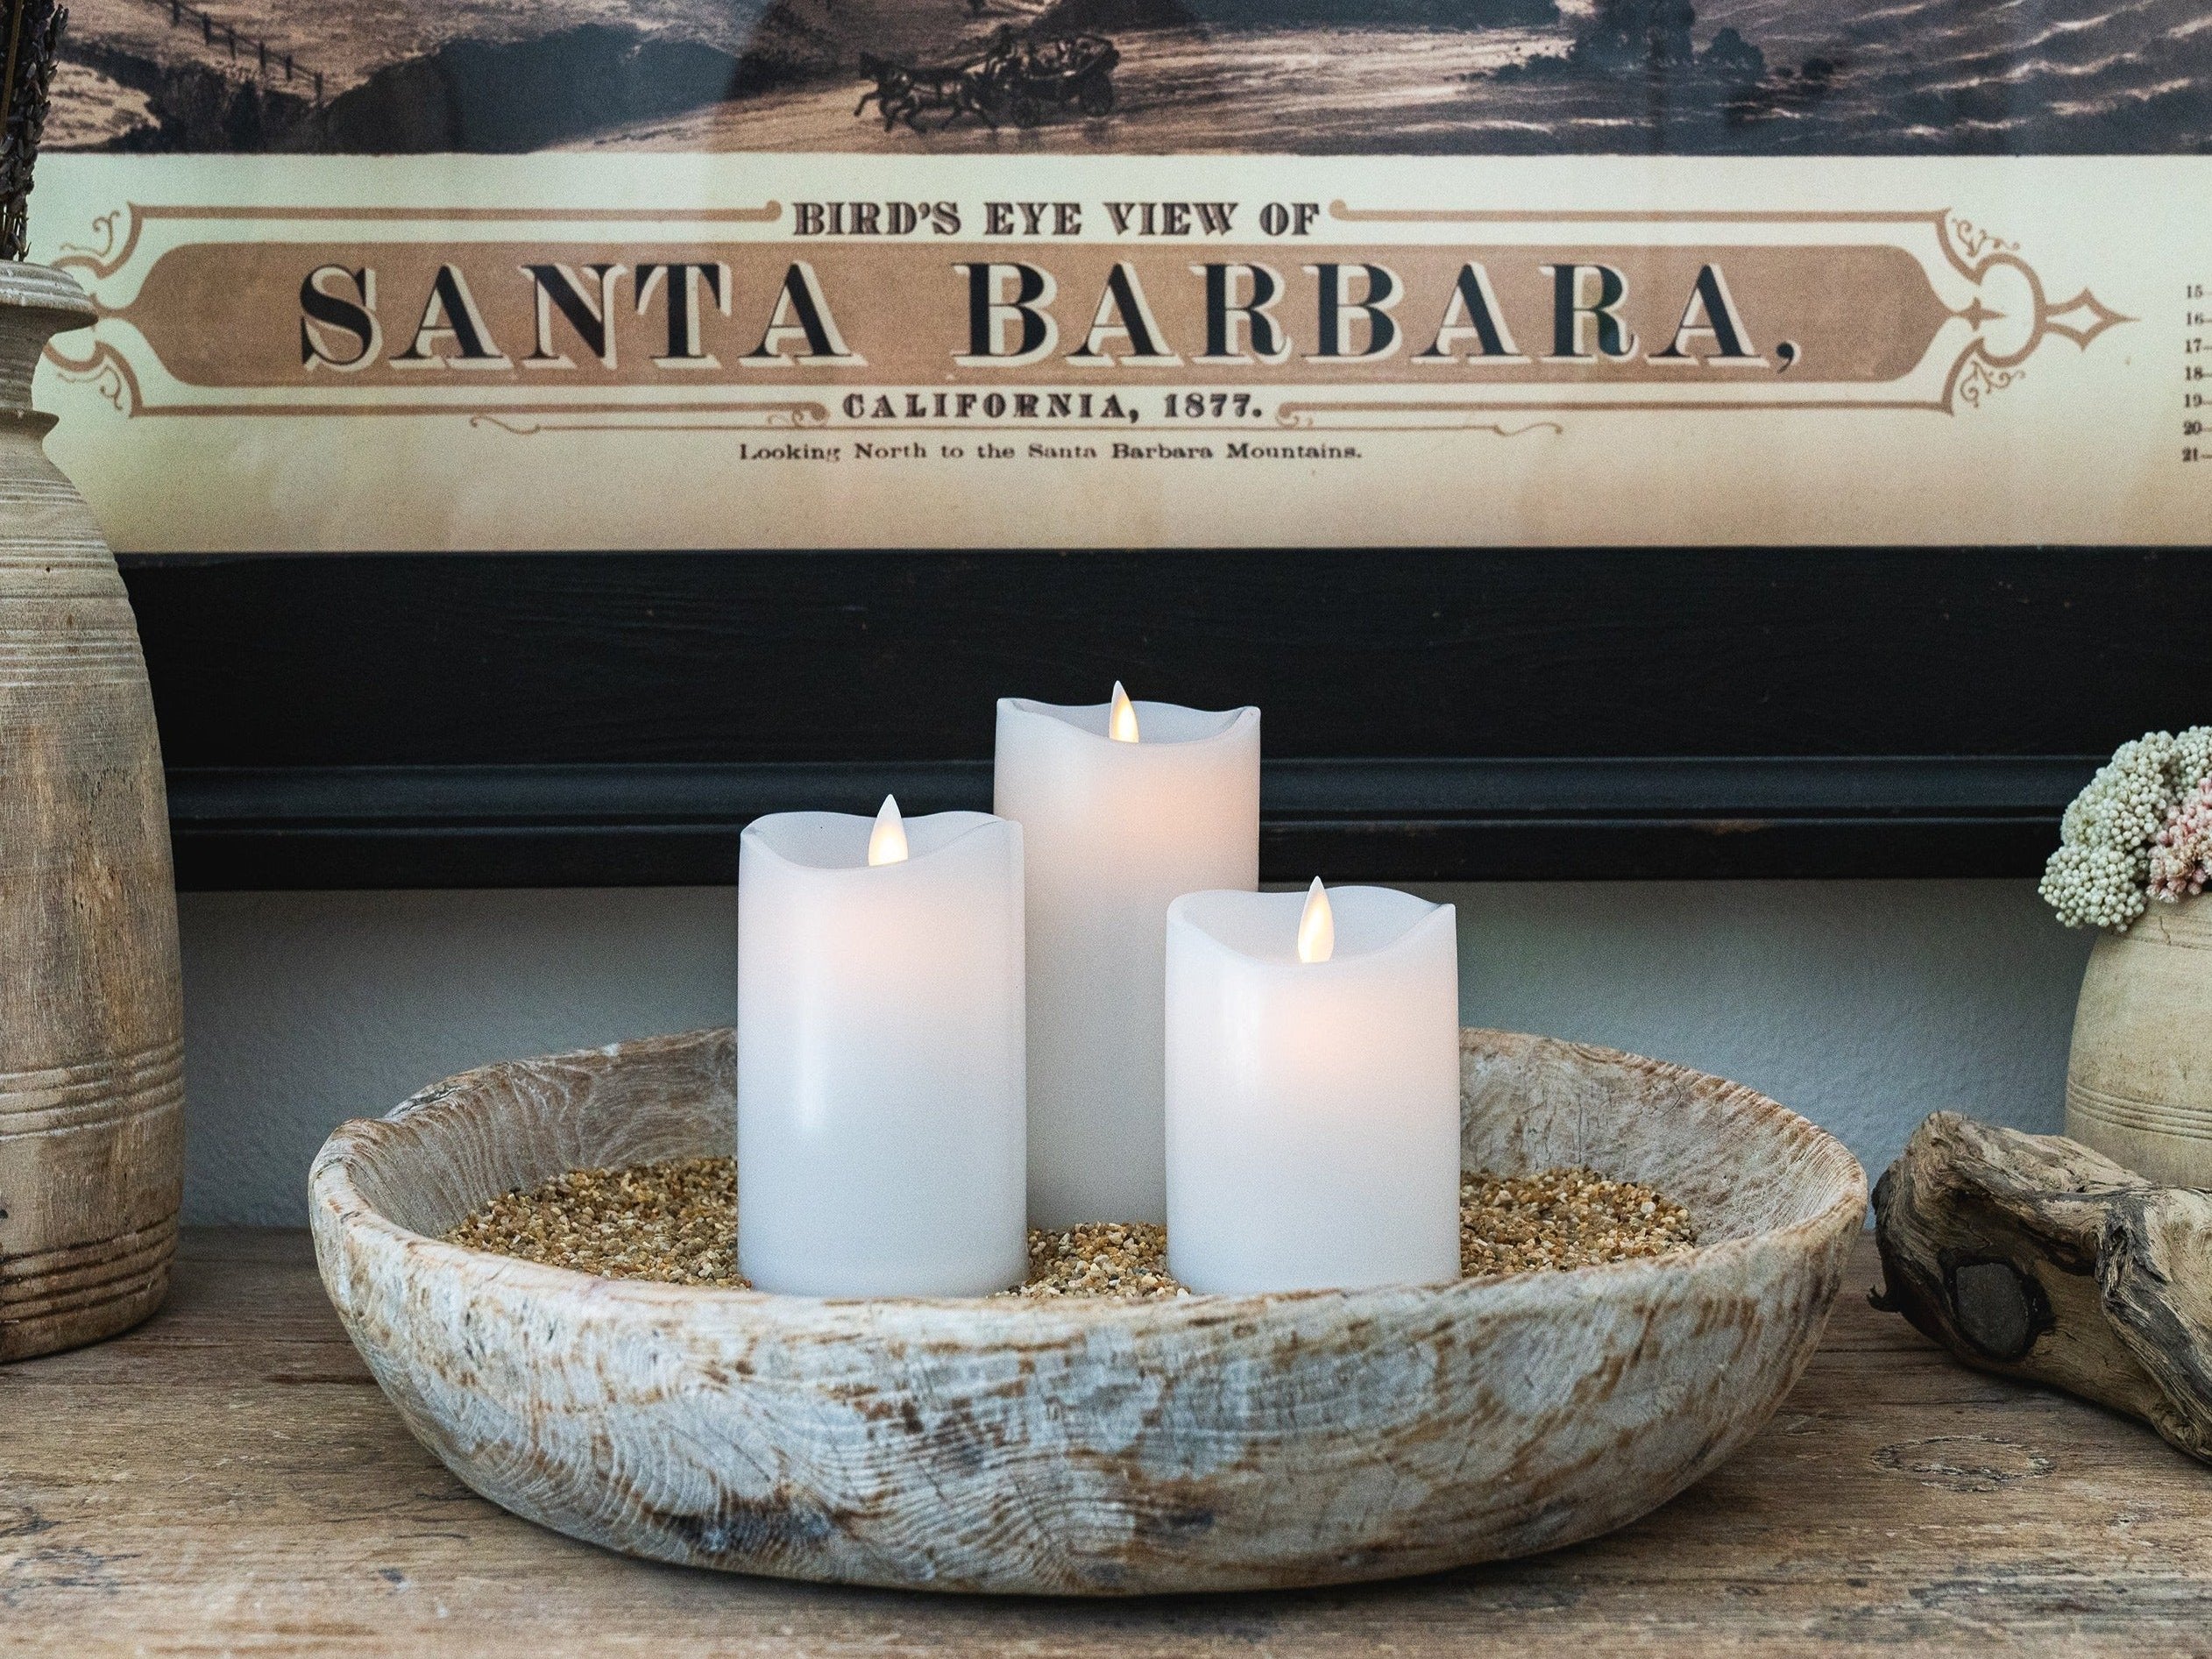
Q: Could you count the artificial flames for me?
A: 3